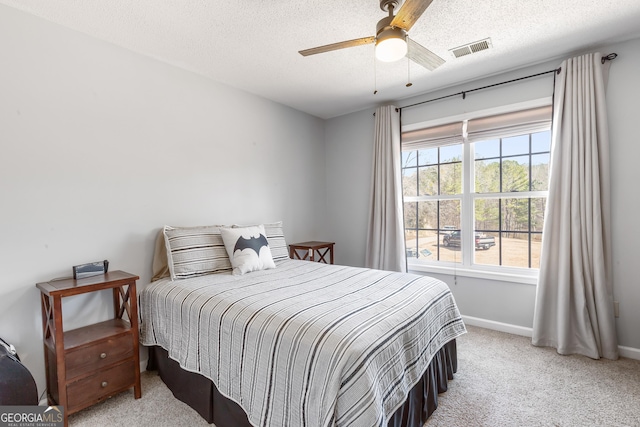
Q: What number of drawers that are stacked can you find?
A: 2